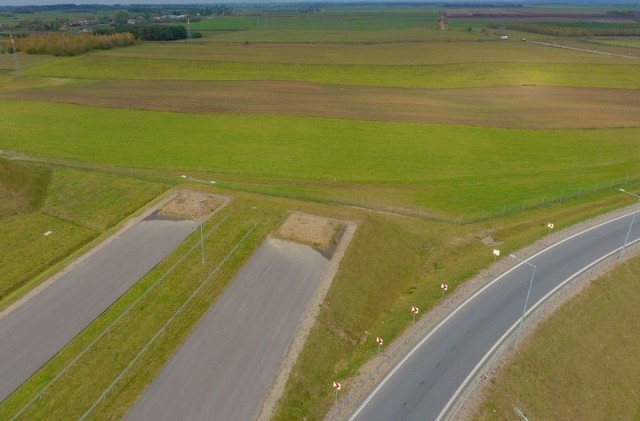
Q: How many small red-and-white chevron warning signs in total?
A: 6